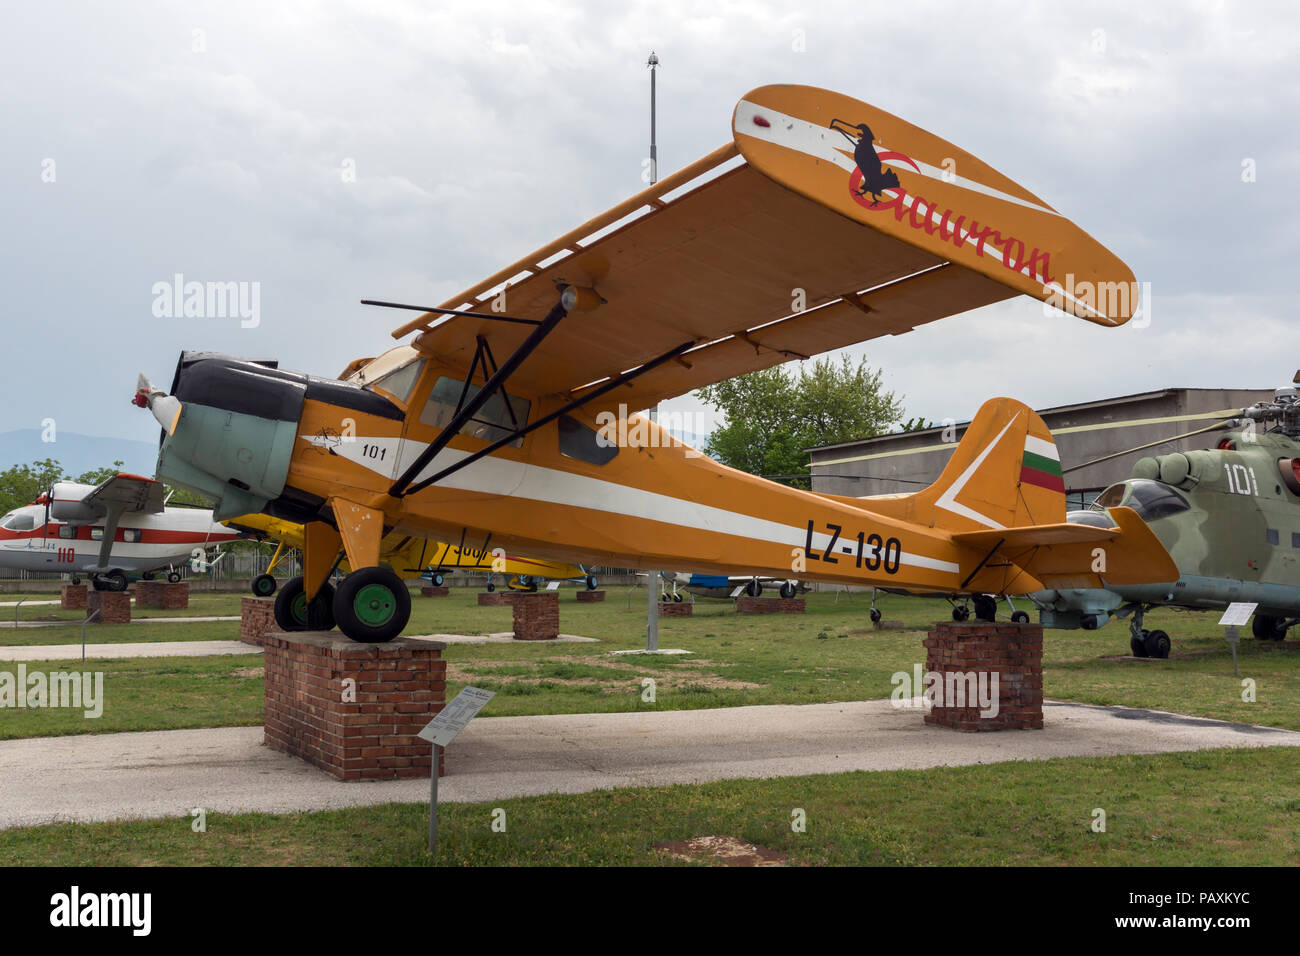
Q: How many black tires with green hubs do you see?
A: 3